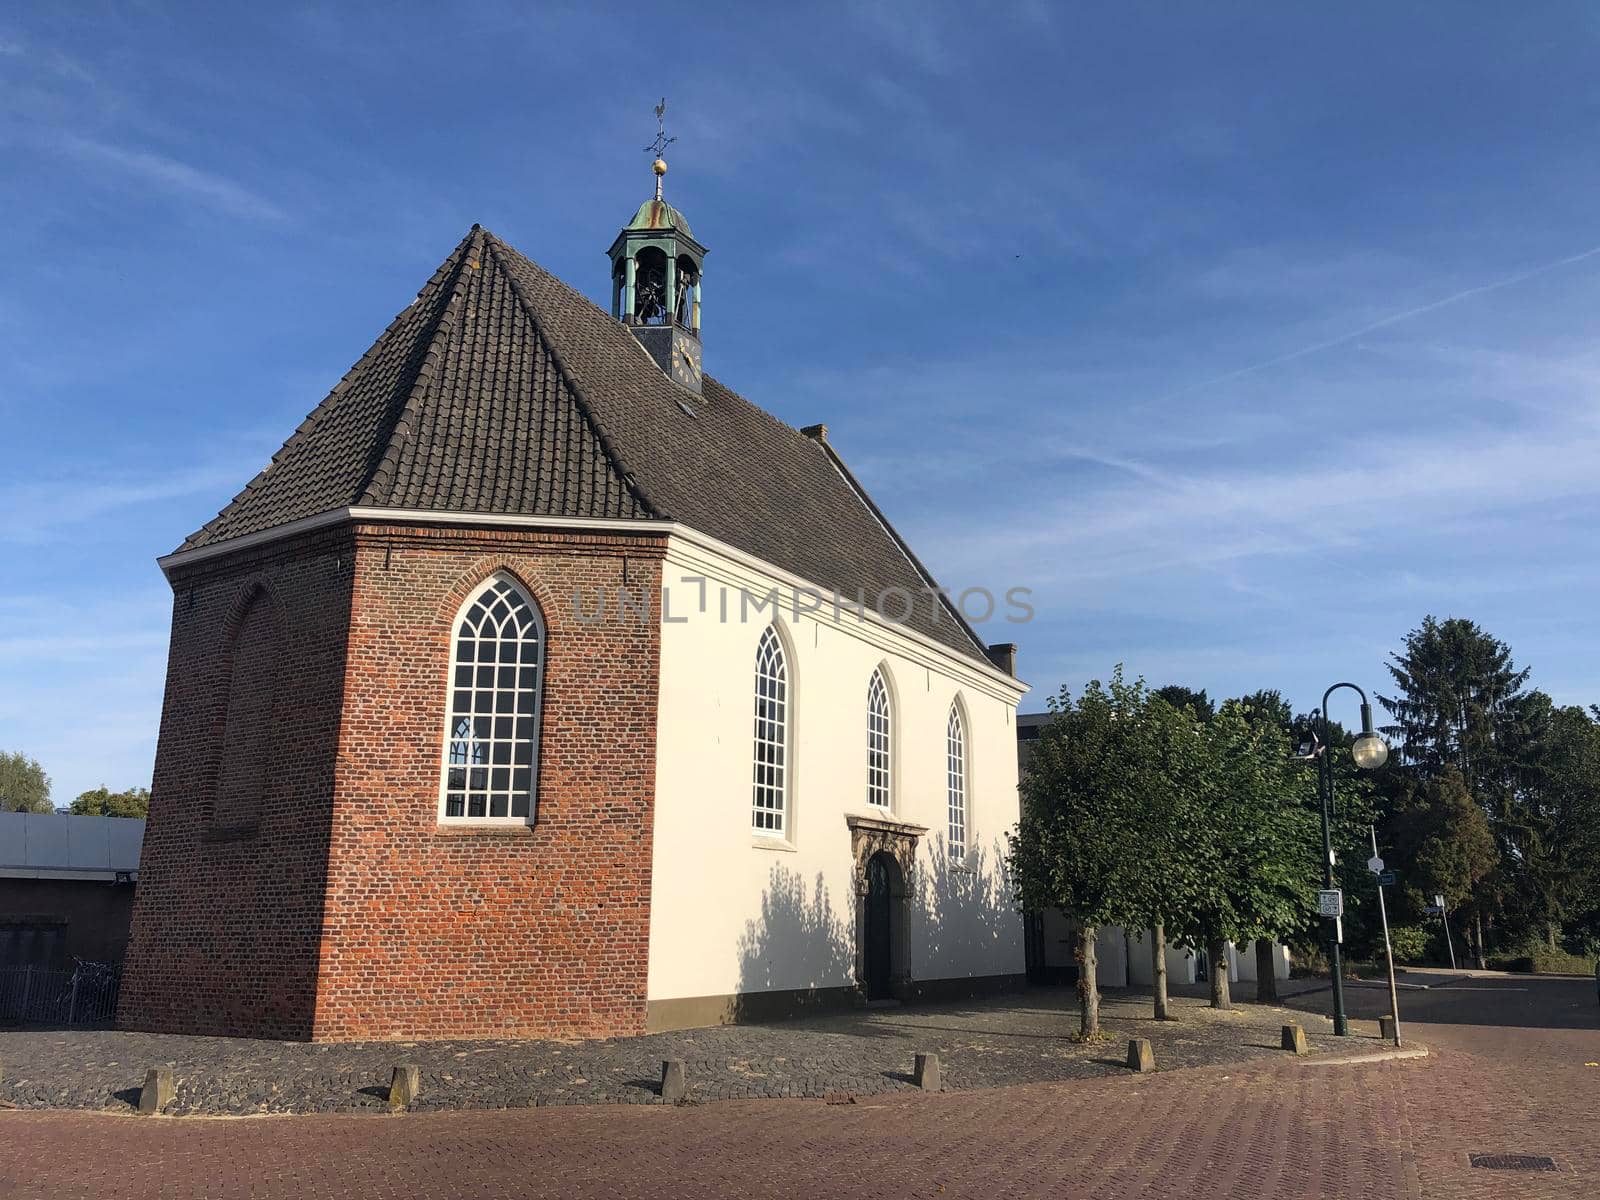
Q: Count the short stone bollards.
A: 7